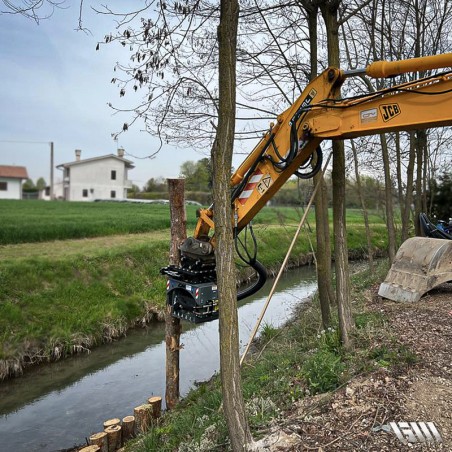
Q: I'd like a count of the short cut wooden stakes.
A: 7